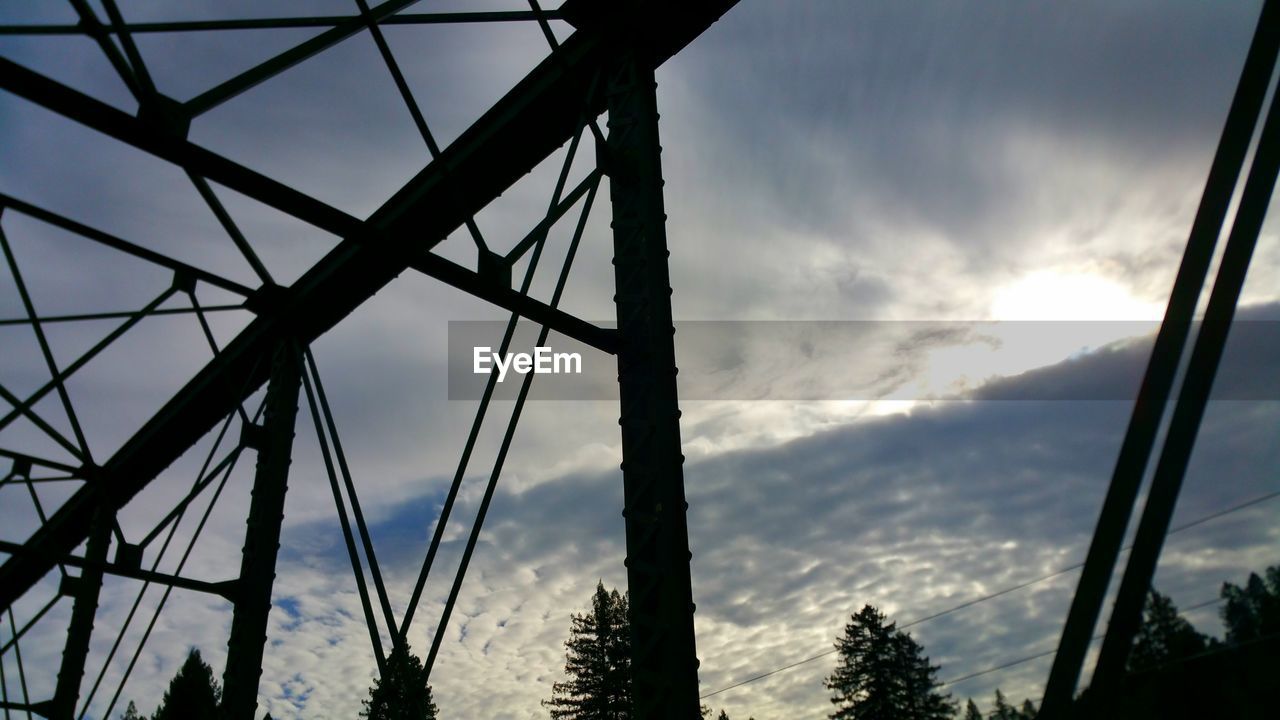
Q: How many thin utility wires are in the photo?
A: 2